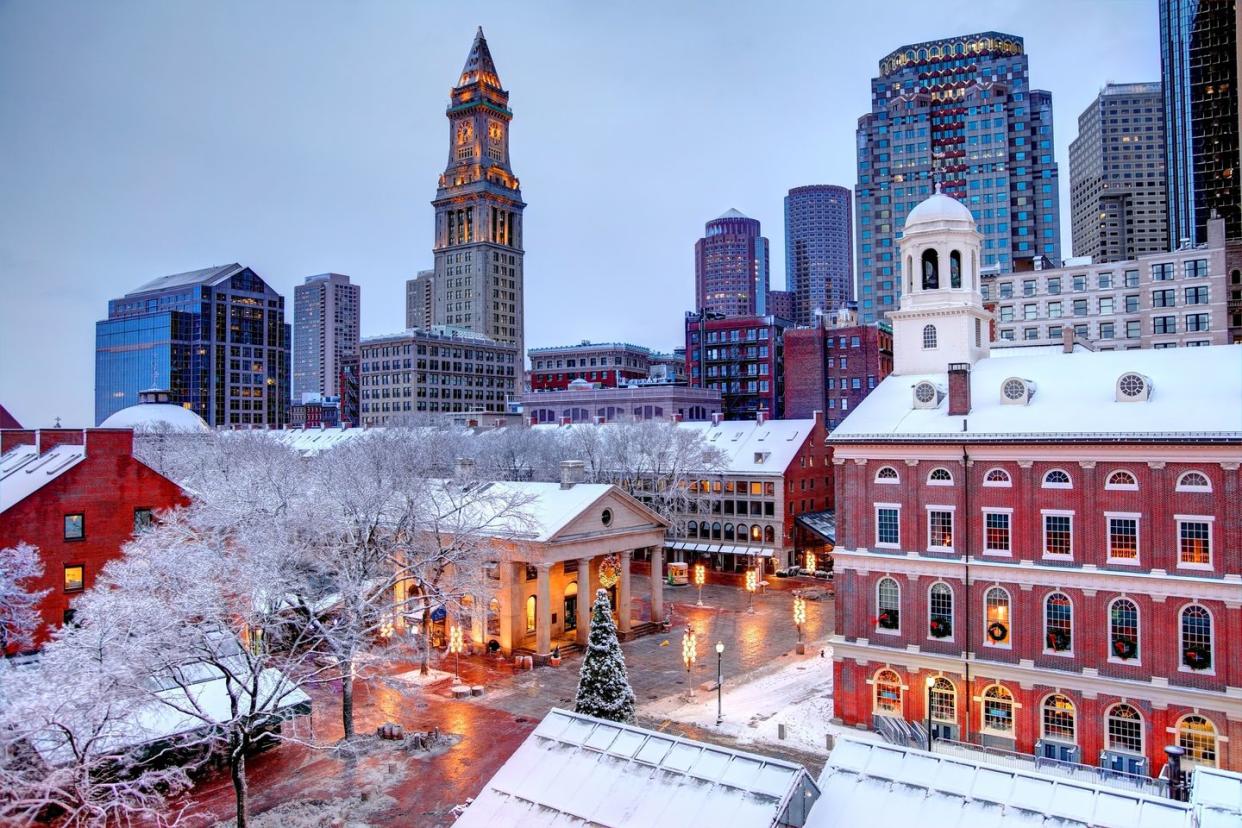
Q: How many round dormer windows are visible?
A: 3